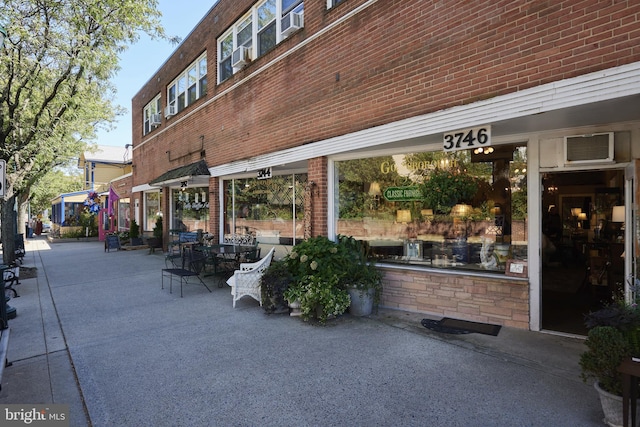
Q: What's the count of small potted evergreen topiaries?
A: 2